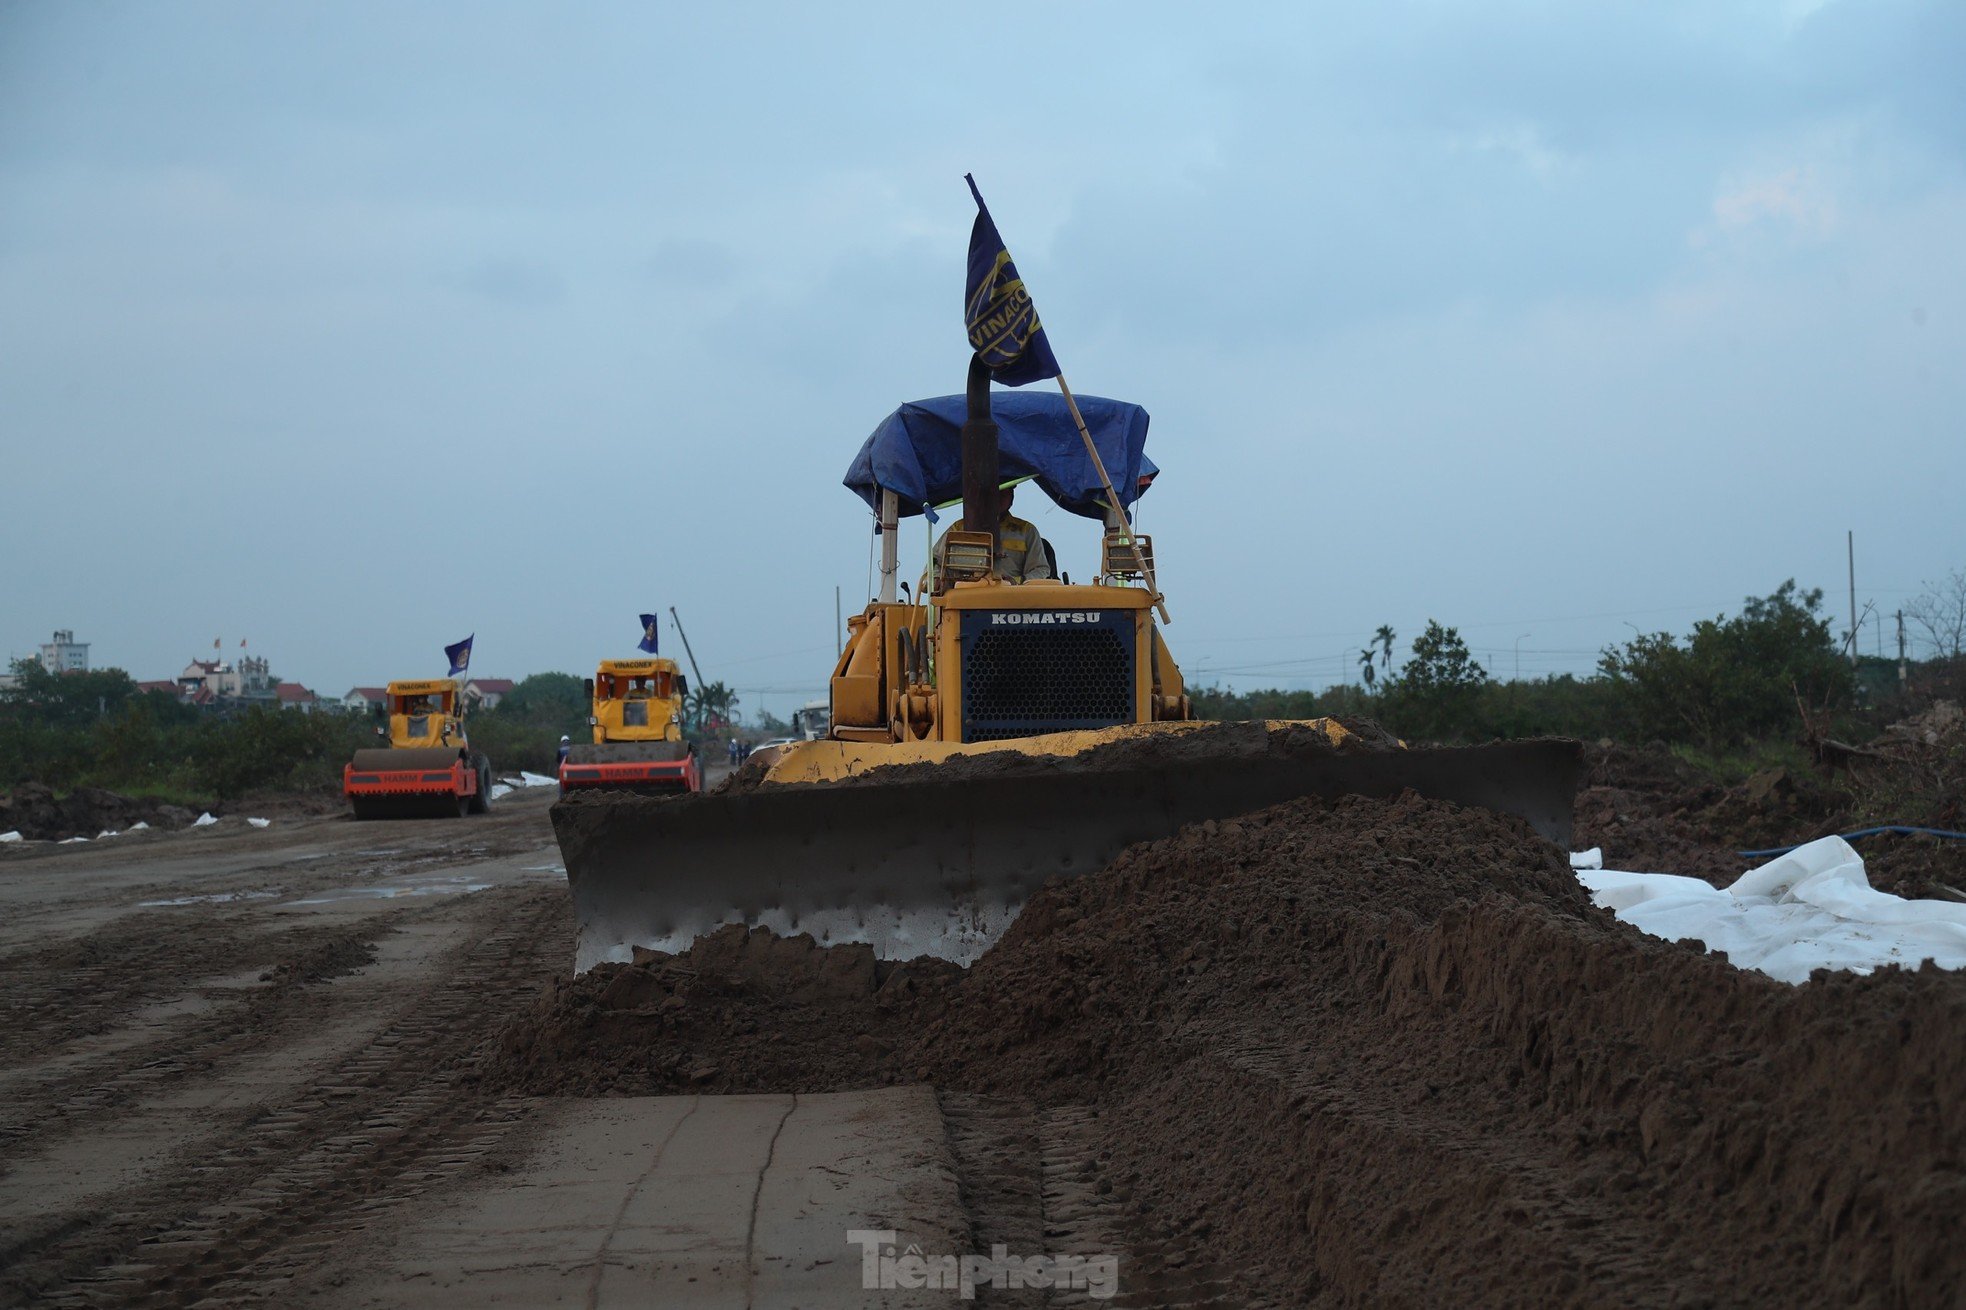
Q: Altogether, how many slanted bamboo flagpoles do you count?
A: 1